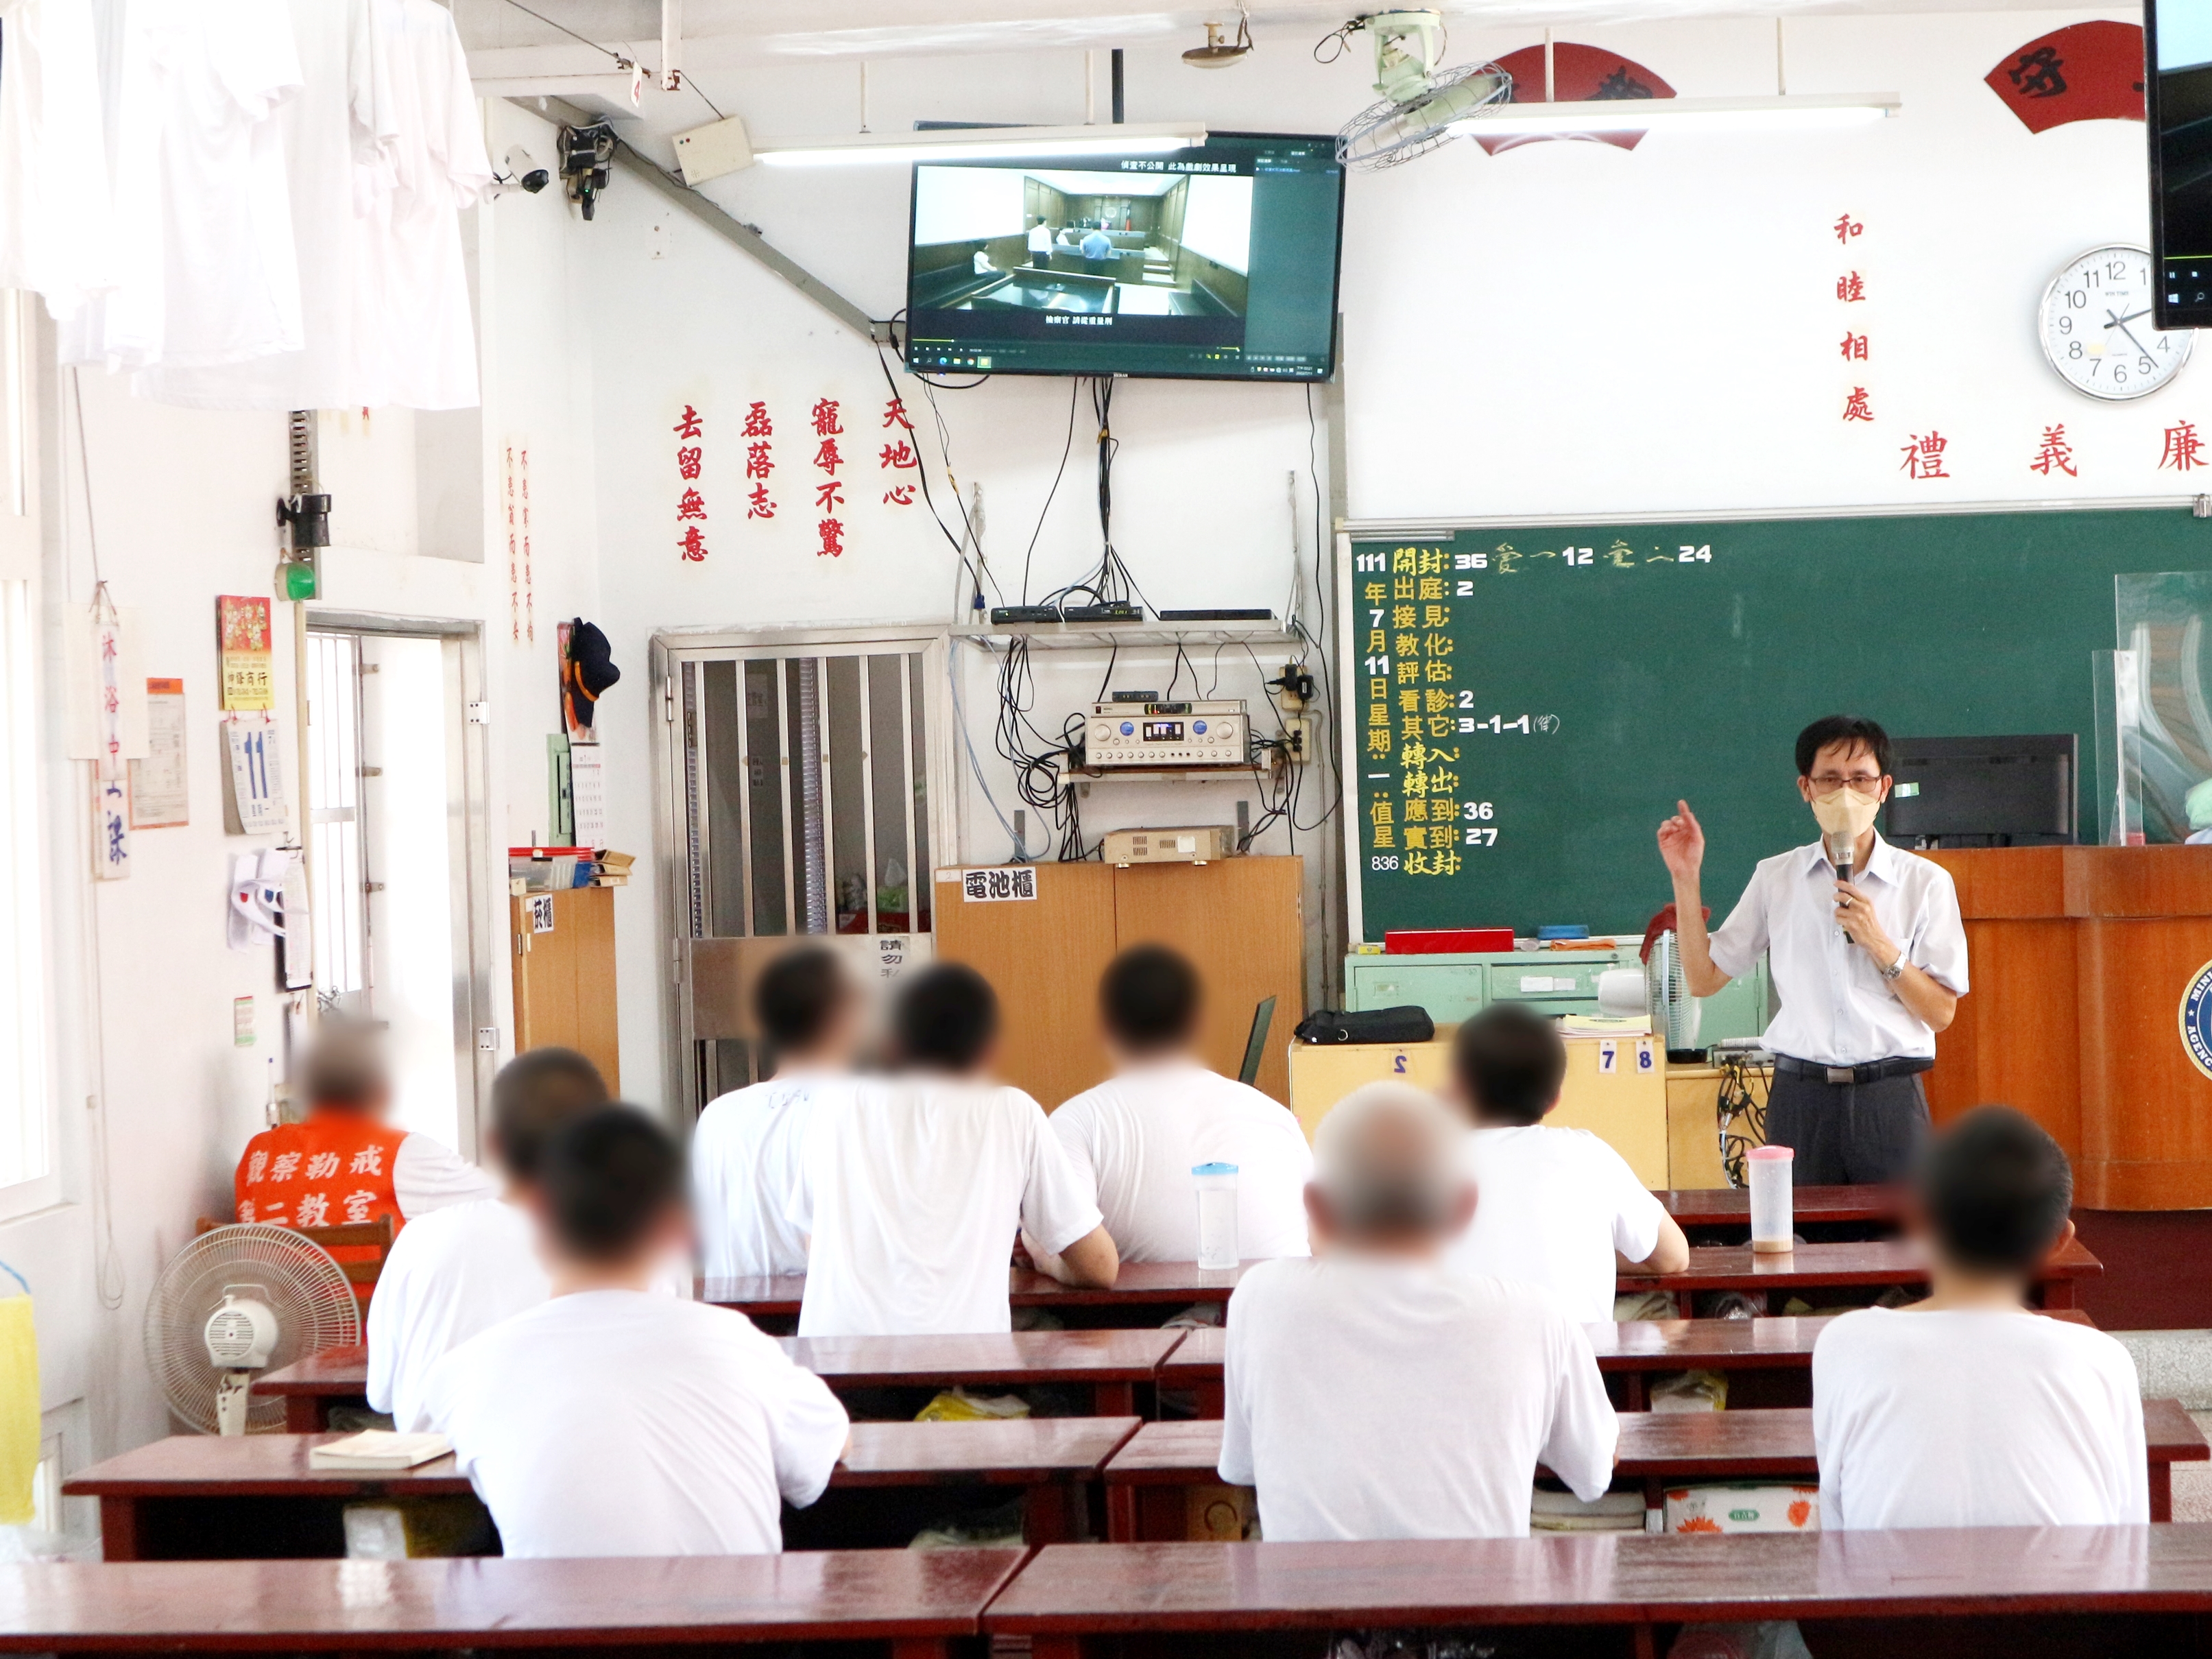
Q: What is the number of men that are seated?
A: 9